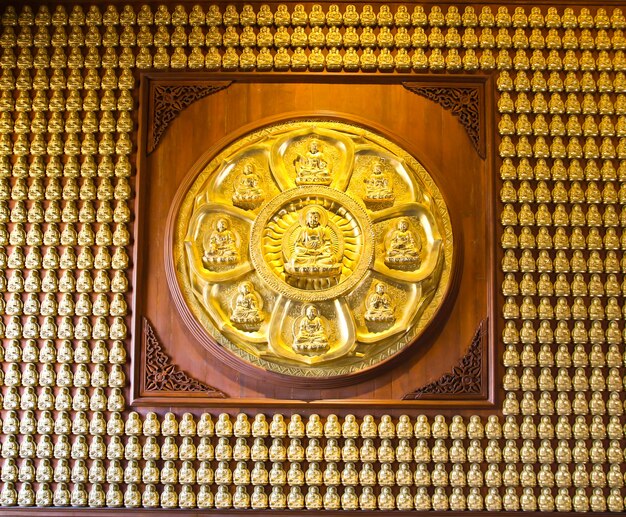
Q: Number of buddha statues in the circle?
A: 9